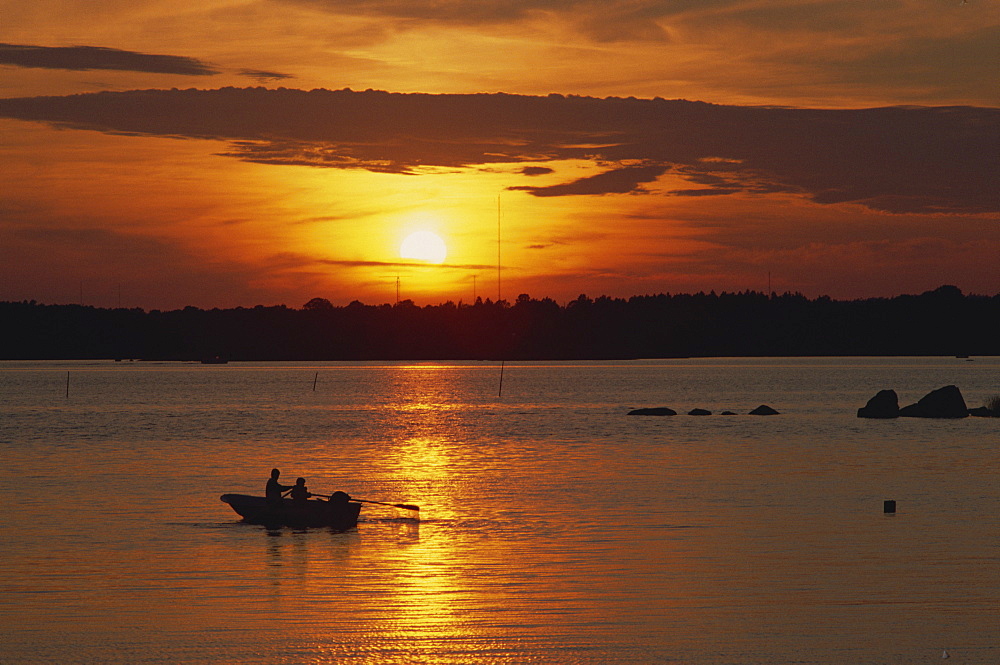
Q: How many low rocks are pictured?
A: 4